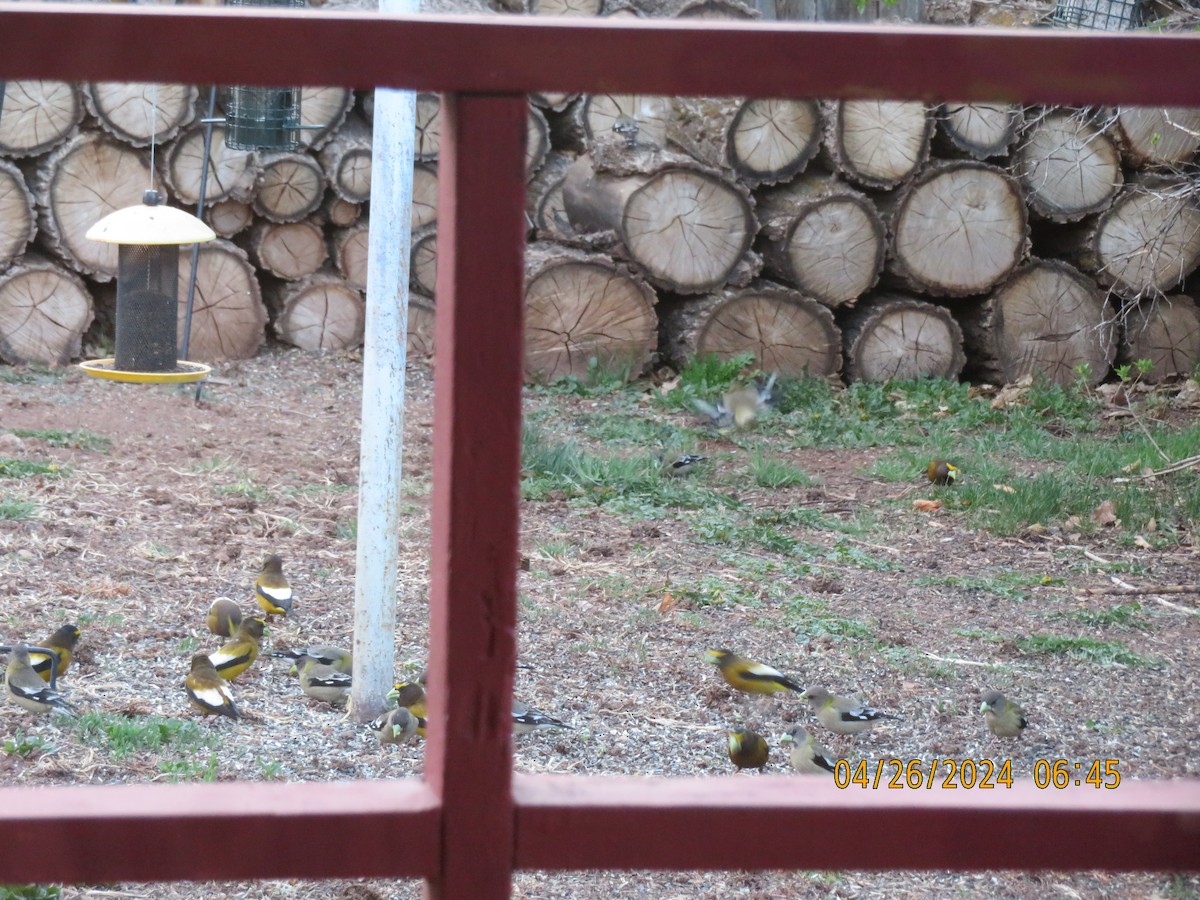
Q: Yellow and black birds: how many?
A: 9